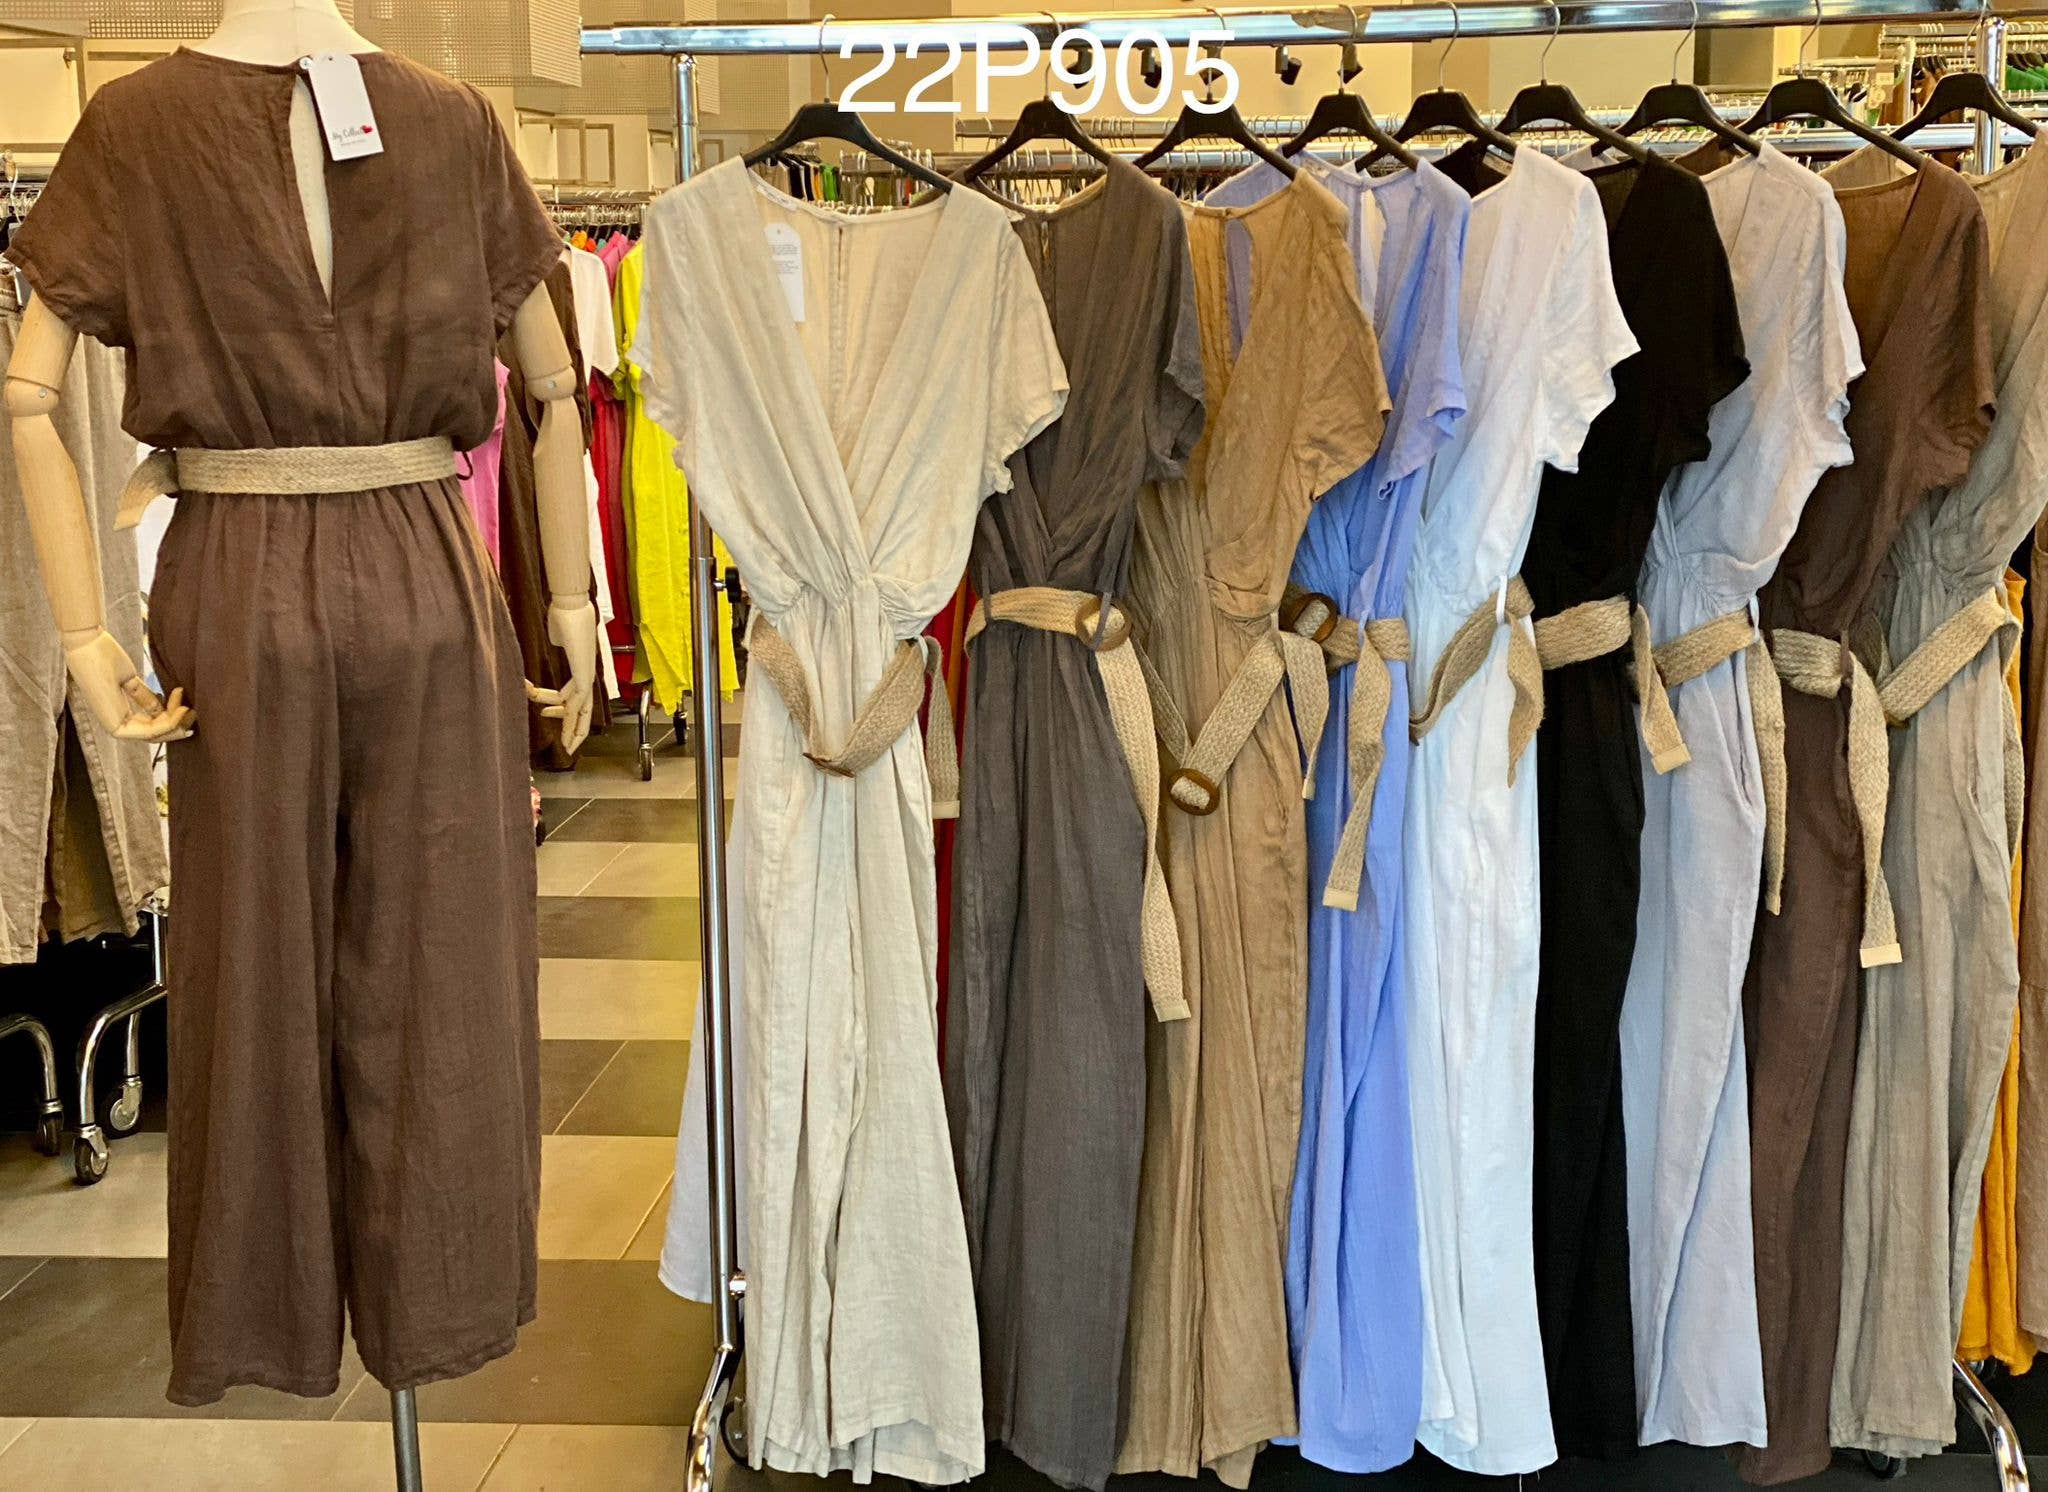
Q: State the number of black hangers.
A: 9